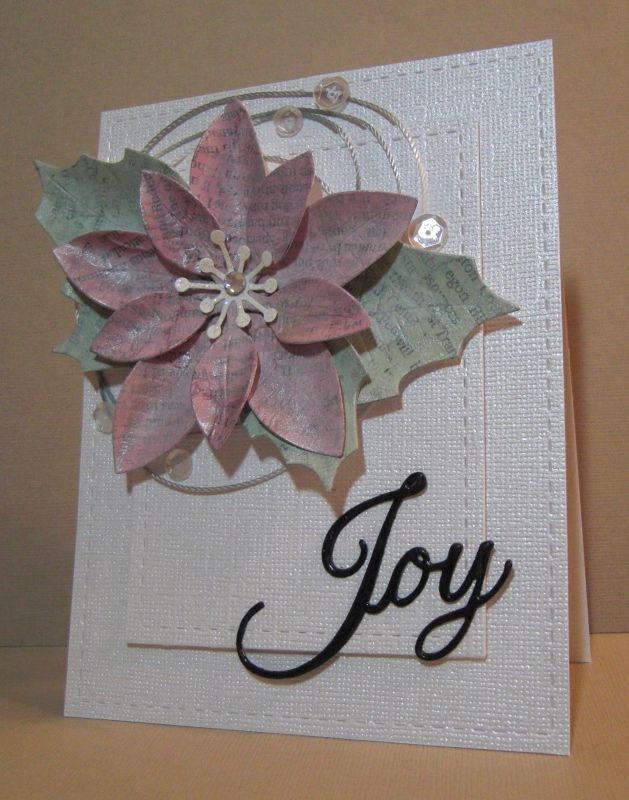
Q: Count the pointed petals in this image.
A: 10